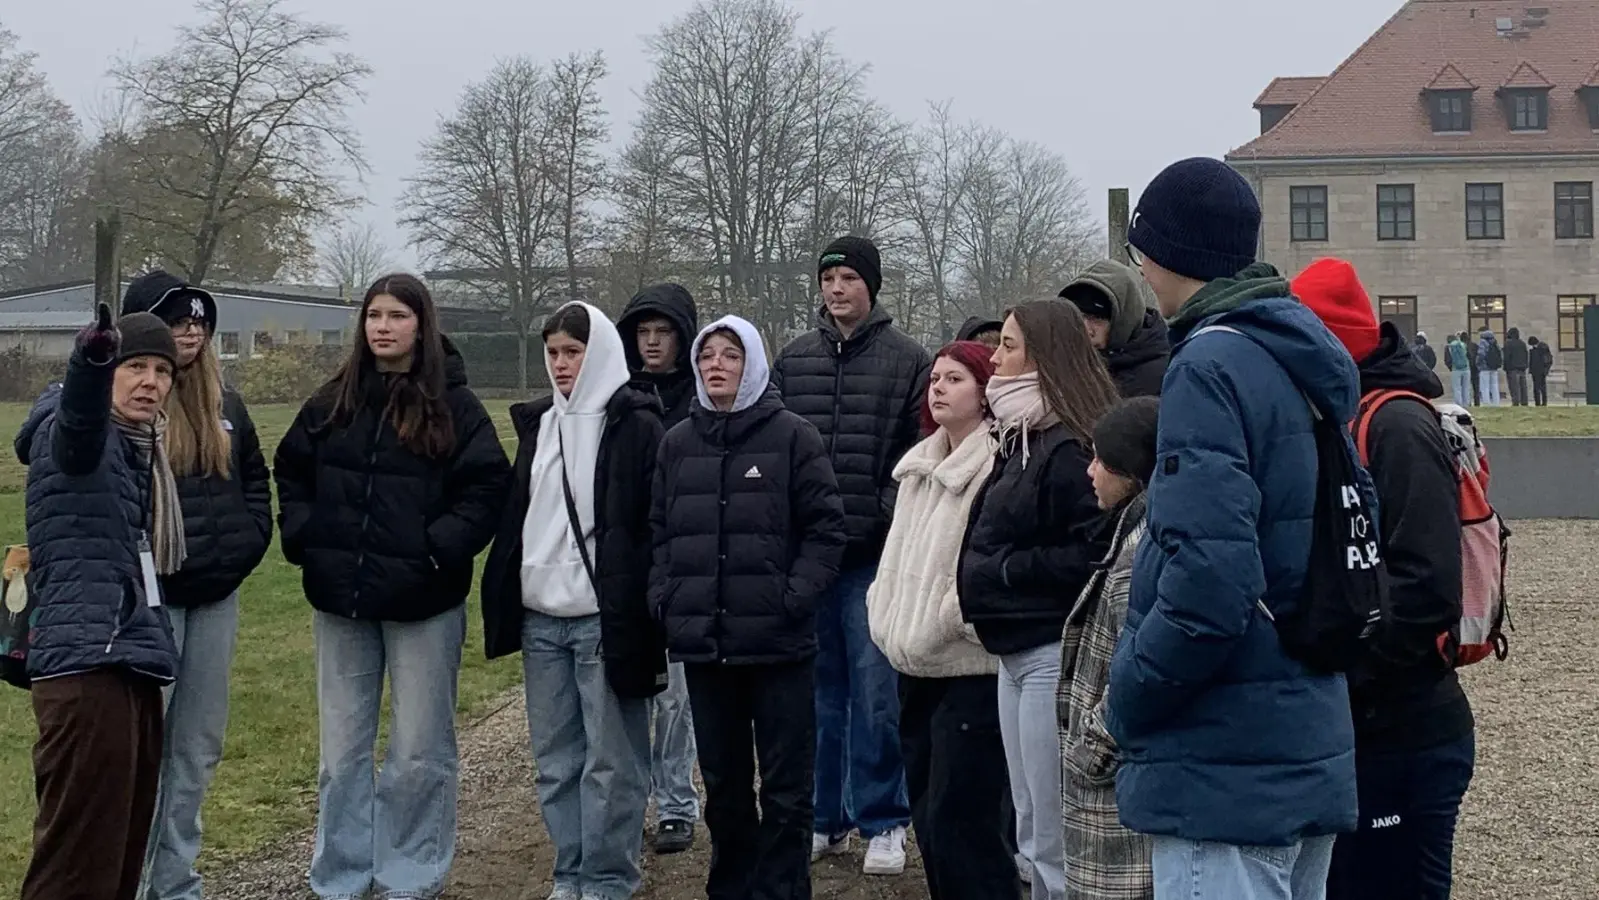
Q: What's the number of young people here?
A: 13